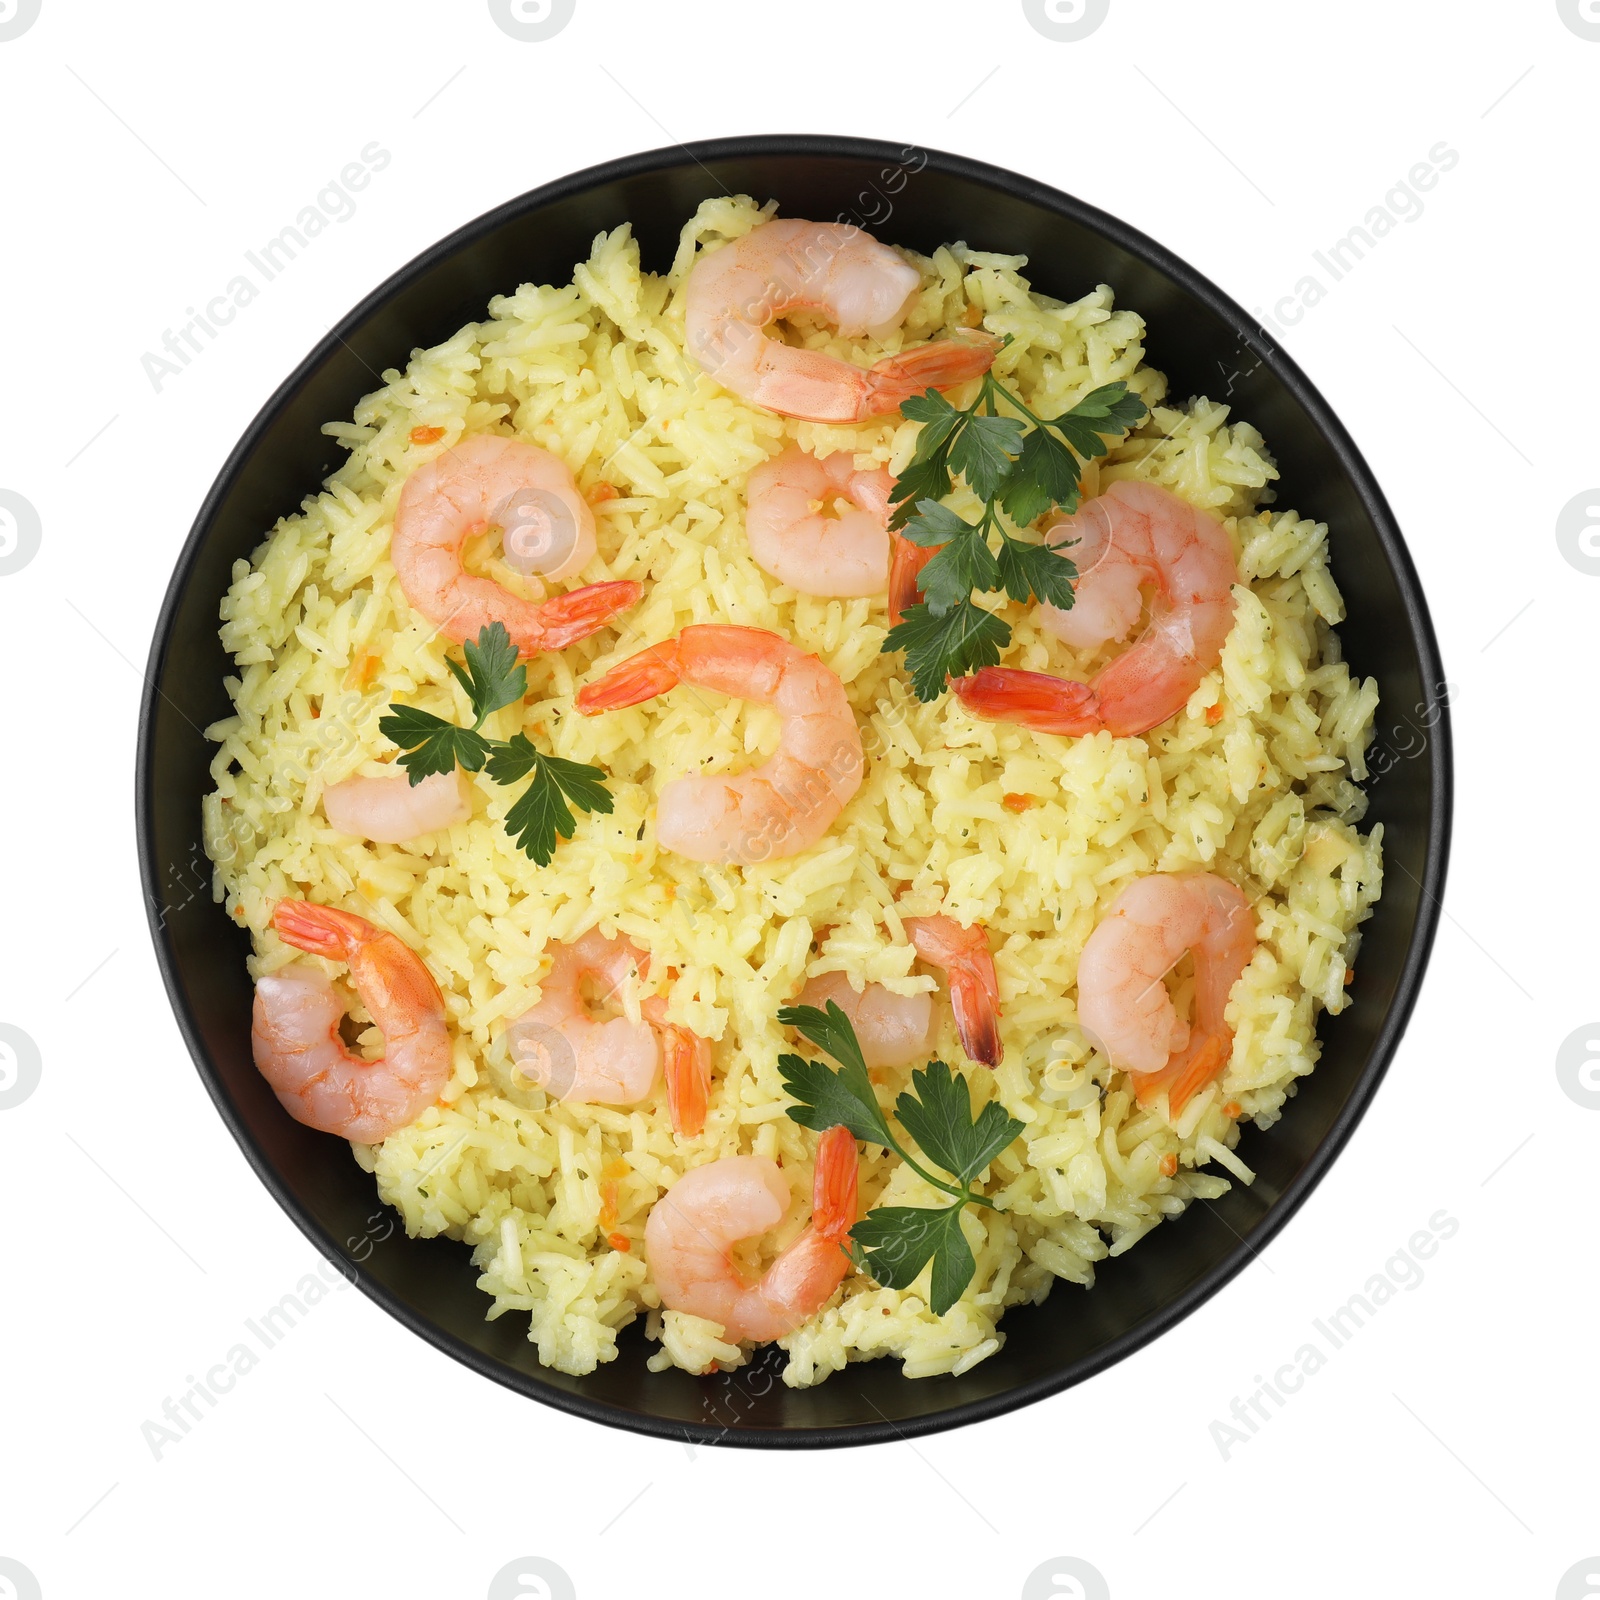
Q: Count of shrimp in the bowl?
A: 11